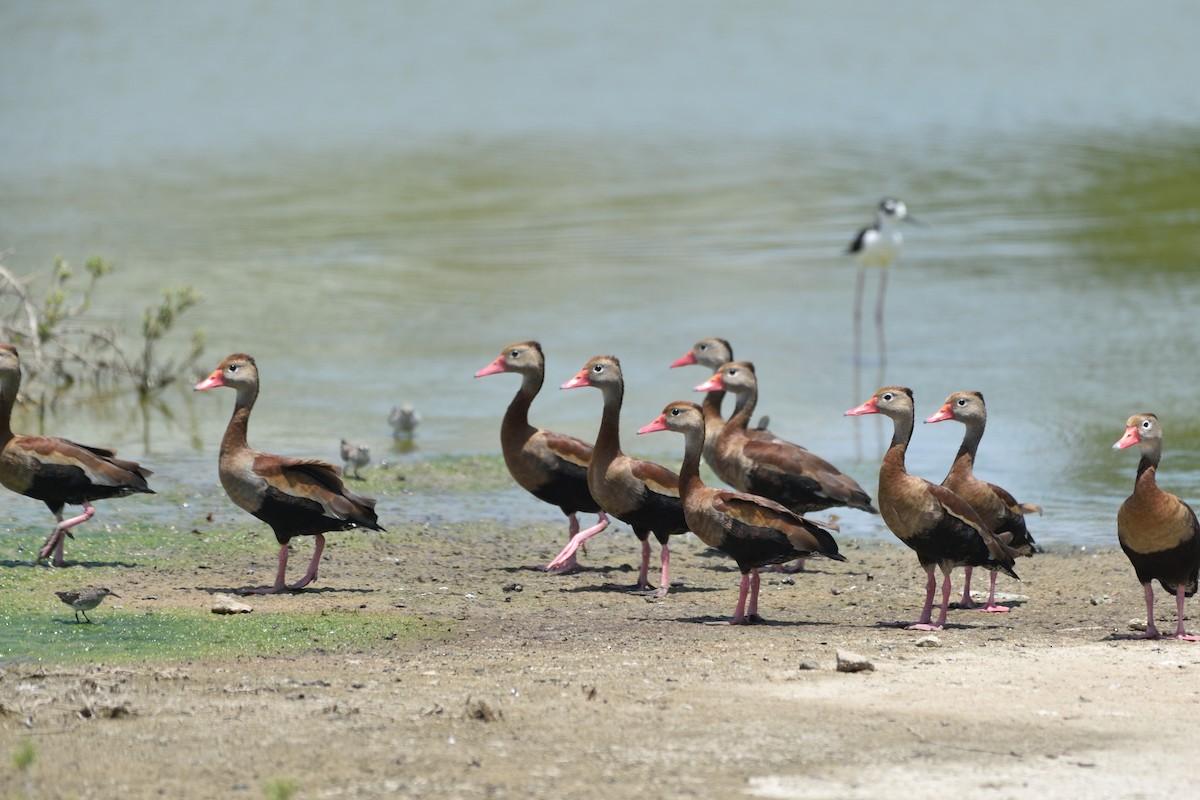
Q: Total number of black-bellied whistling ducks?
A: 10